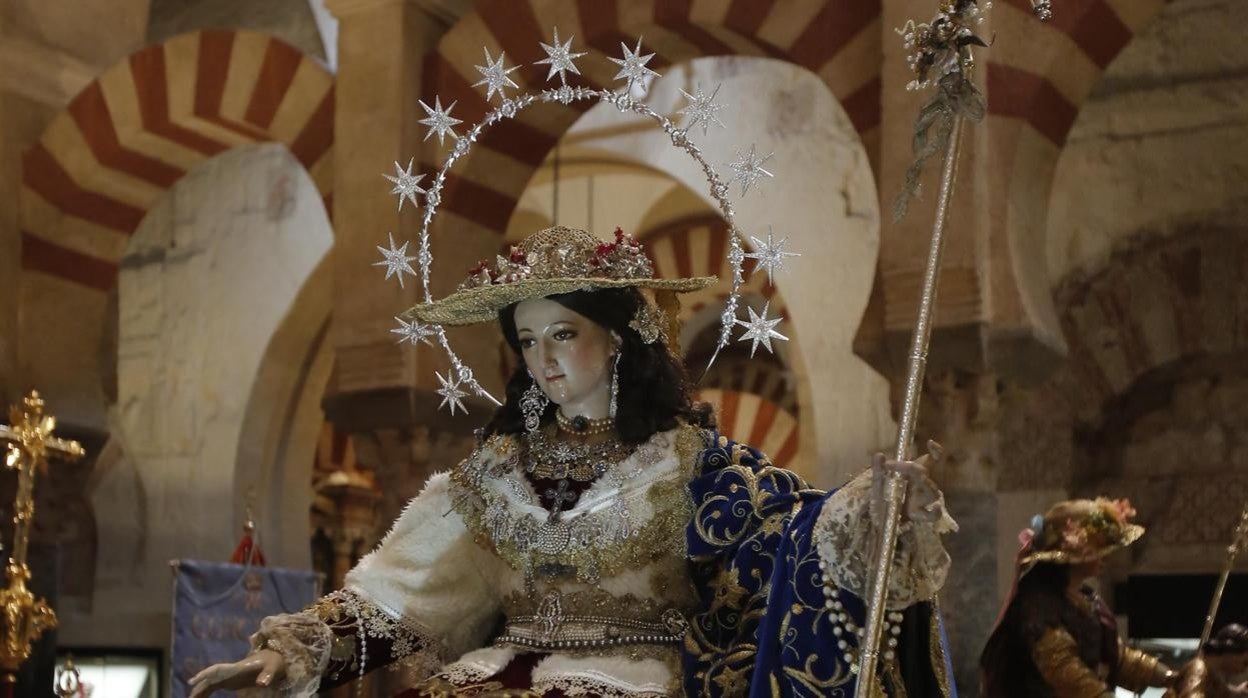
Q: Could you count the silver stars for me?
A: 12